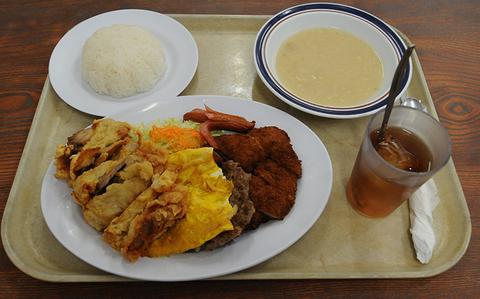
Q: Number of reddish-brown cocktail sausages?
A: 2